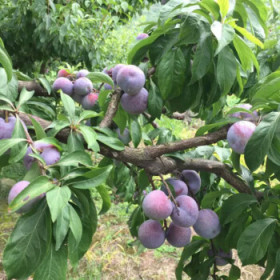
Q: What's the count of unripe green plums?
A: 0